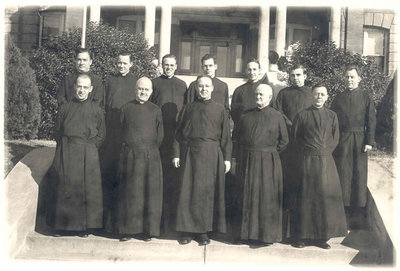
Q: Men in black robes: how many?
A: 12